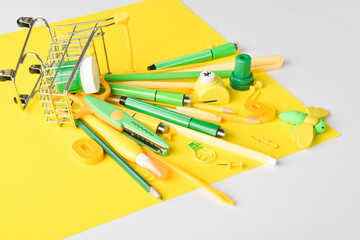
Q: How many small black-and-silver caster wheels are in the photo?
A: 4